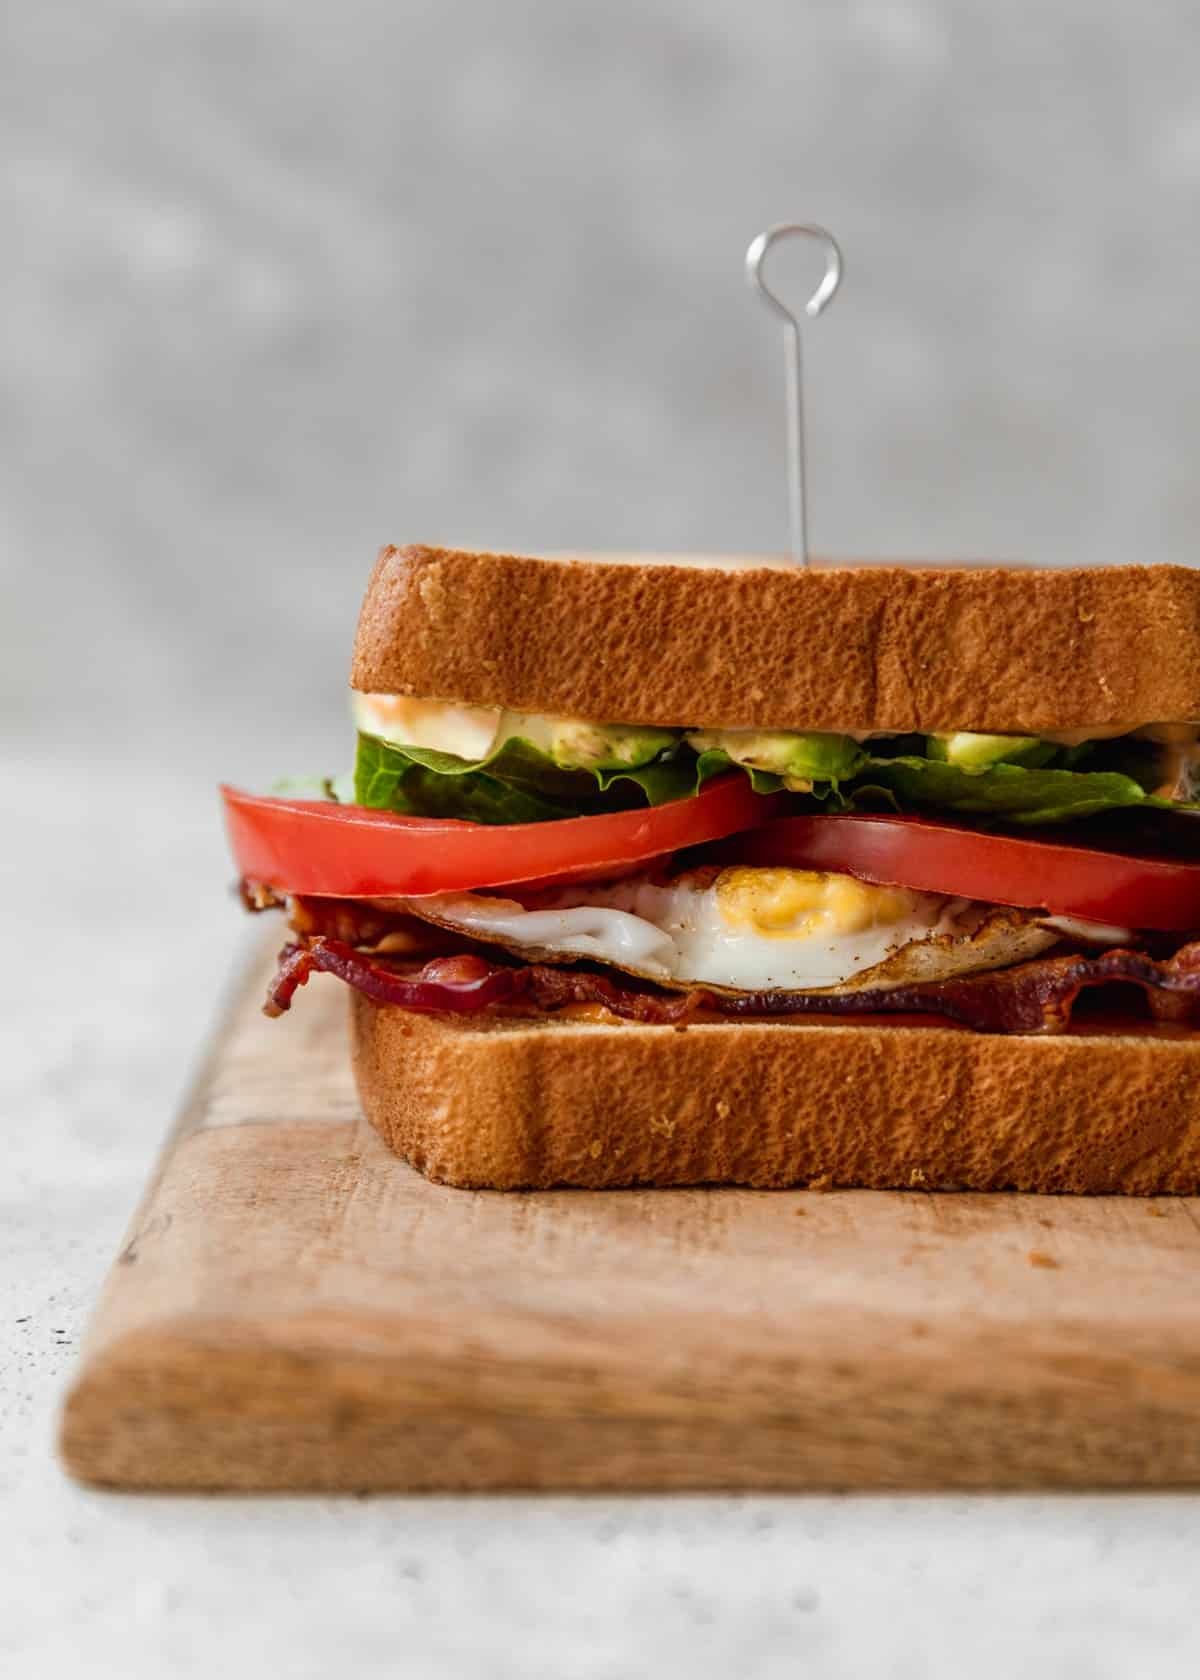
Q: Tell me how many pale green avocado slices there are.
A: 3